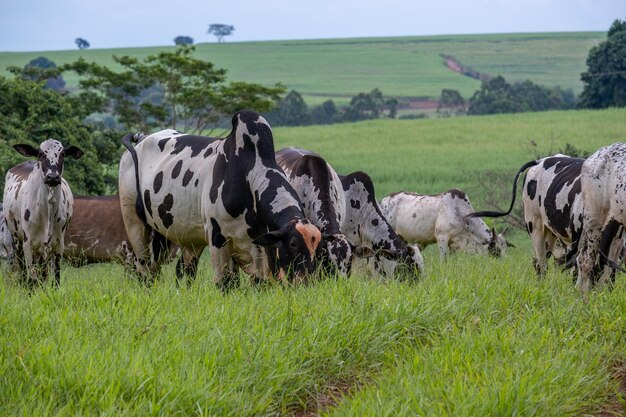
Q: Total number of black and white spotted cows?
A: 7